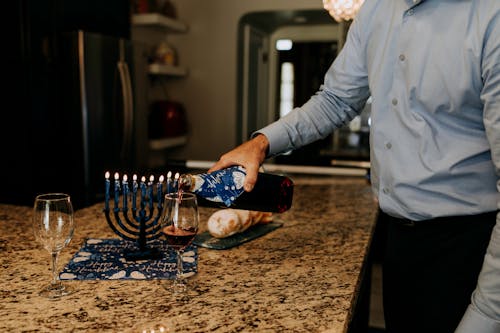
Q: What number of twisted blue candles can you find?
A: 9